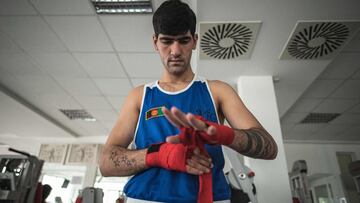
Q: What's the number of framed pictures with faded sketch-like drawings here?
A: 2